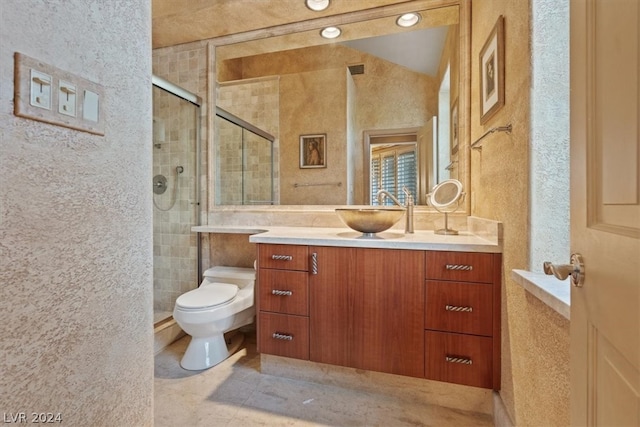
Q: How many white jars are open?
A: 0